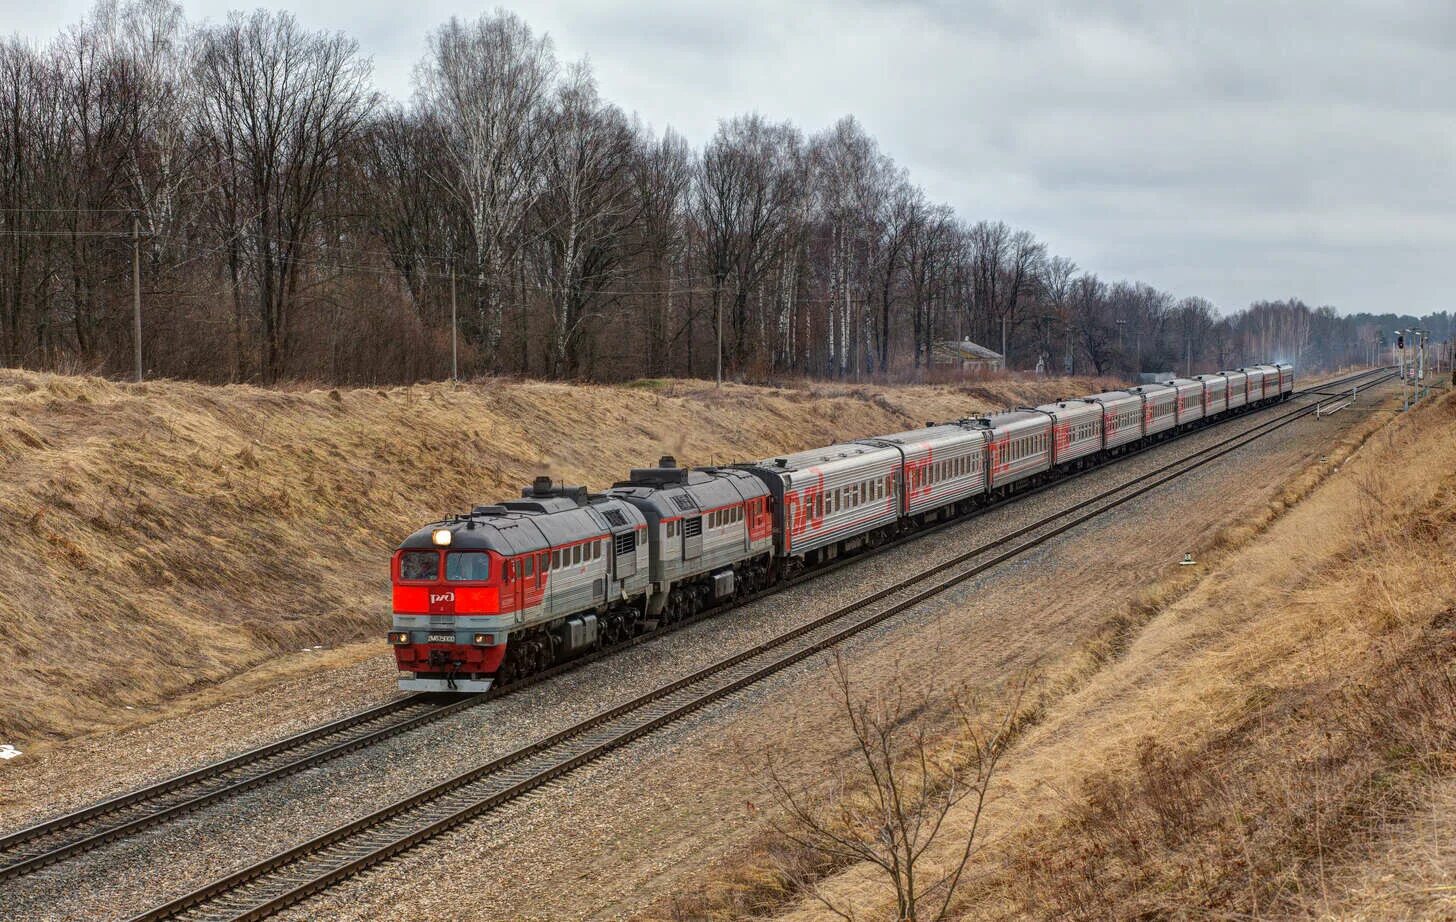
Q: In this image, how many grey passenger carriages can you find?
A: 12